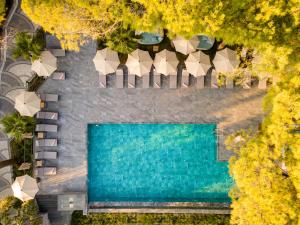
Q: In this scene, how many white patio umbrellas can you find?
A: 9